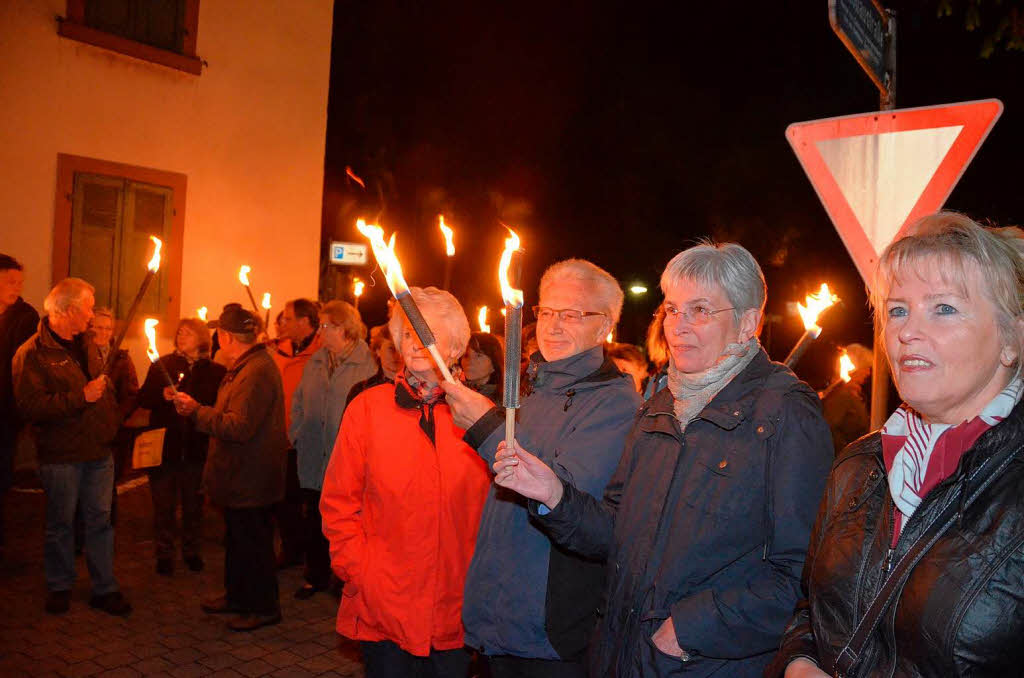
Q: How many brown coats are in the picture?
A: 2